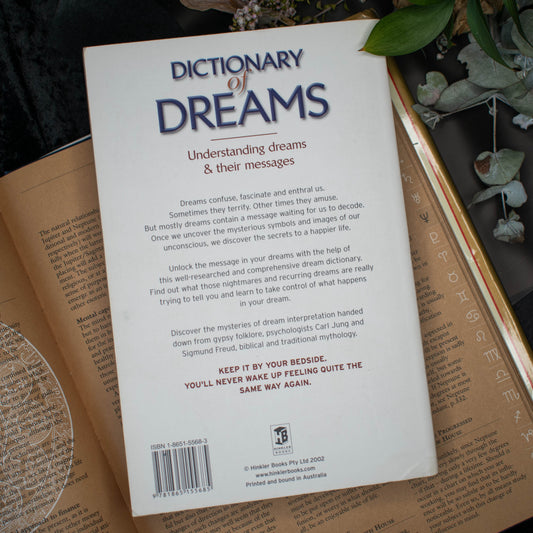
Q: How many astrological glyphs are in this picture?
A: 14